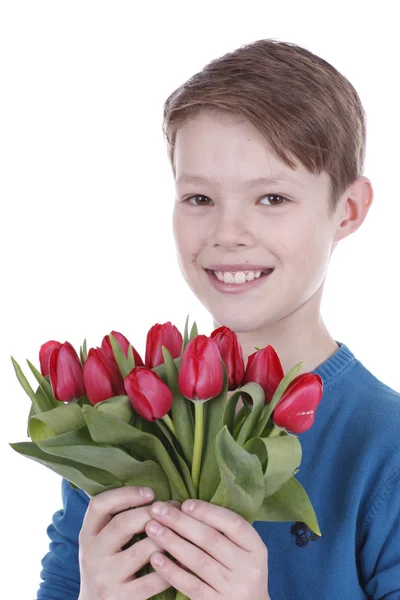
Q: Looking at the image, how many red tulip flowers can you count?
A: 10